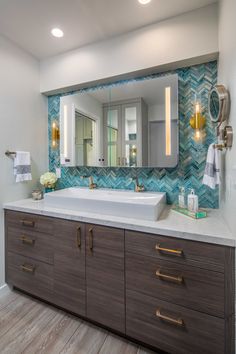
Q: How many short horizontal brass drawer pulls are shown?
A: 6